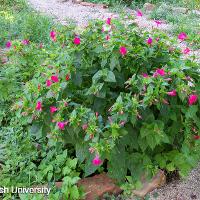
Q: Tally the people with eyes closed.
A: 0